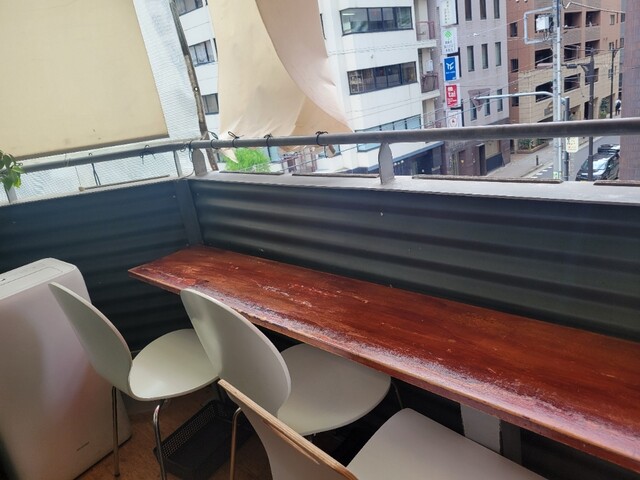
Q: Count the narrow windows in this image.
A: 9